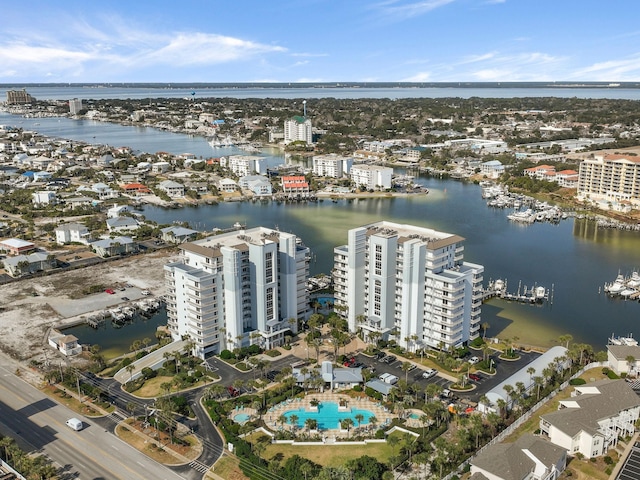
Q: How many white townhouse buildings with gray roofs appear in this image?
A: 3